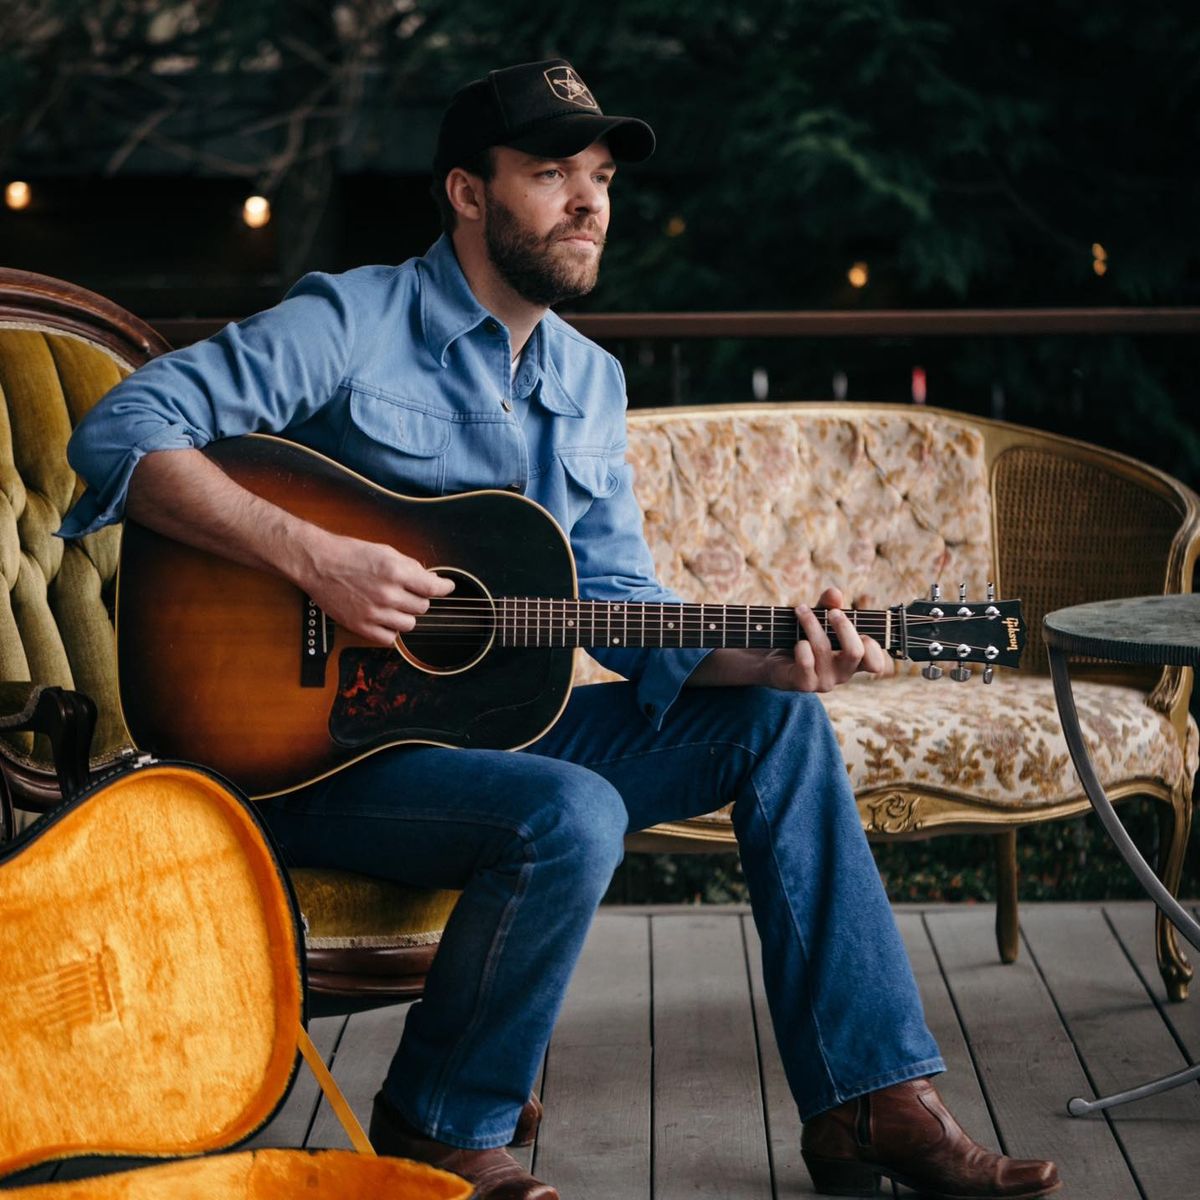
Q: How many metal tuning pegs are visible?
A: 6